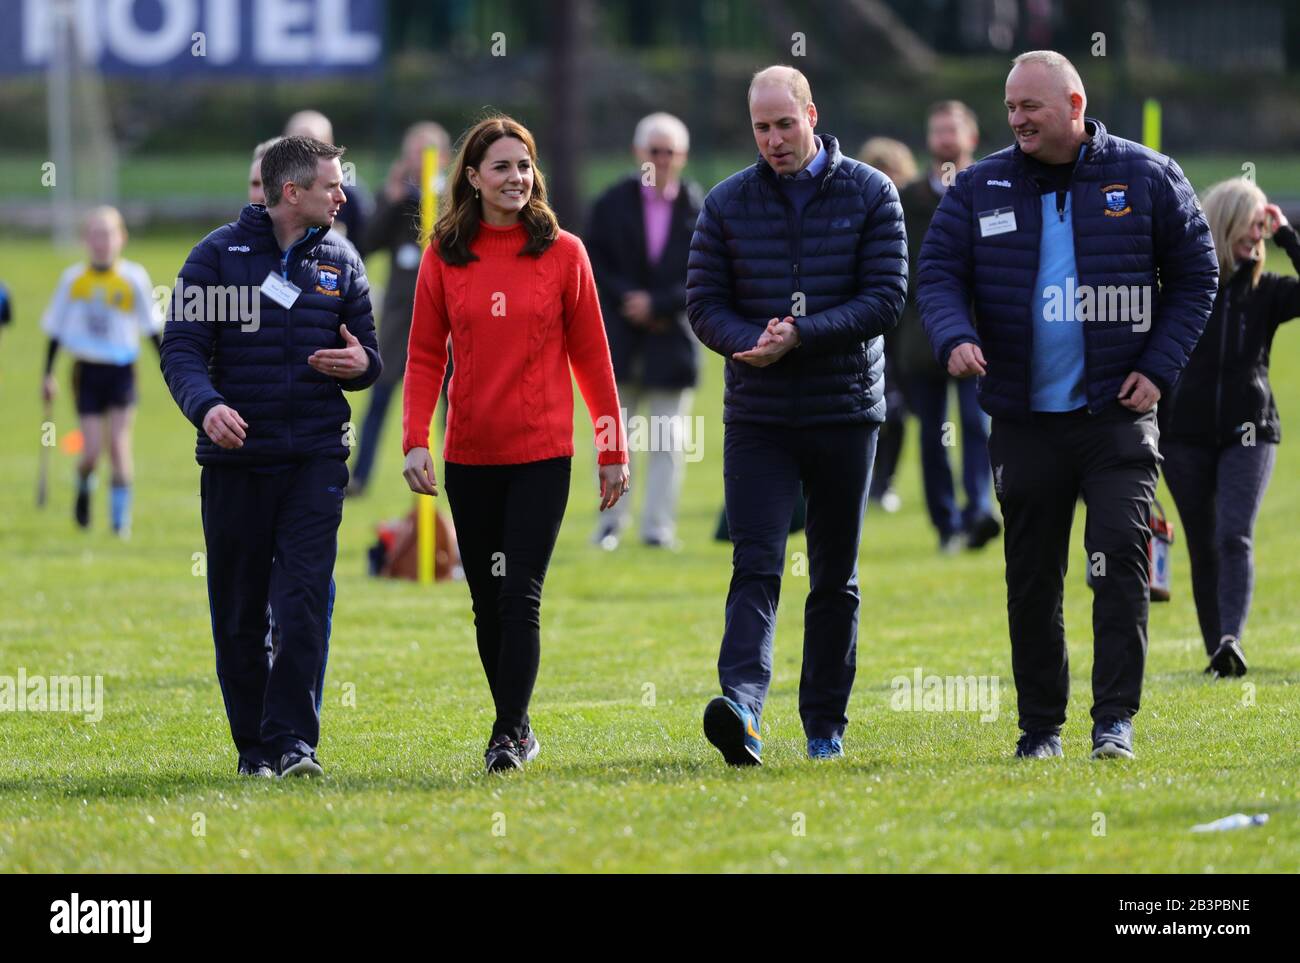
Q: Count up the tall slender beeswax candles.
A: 0